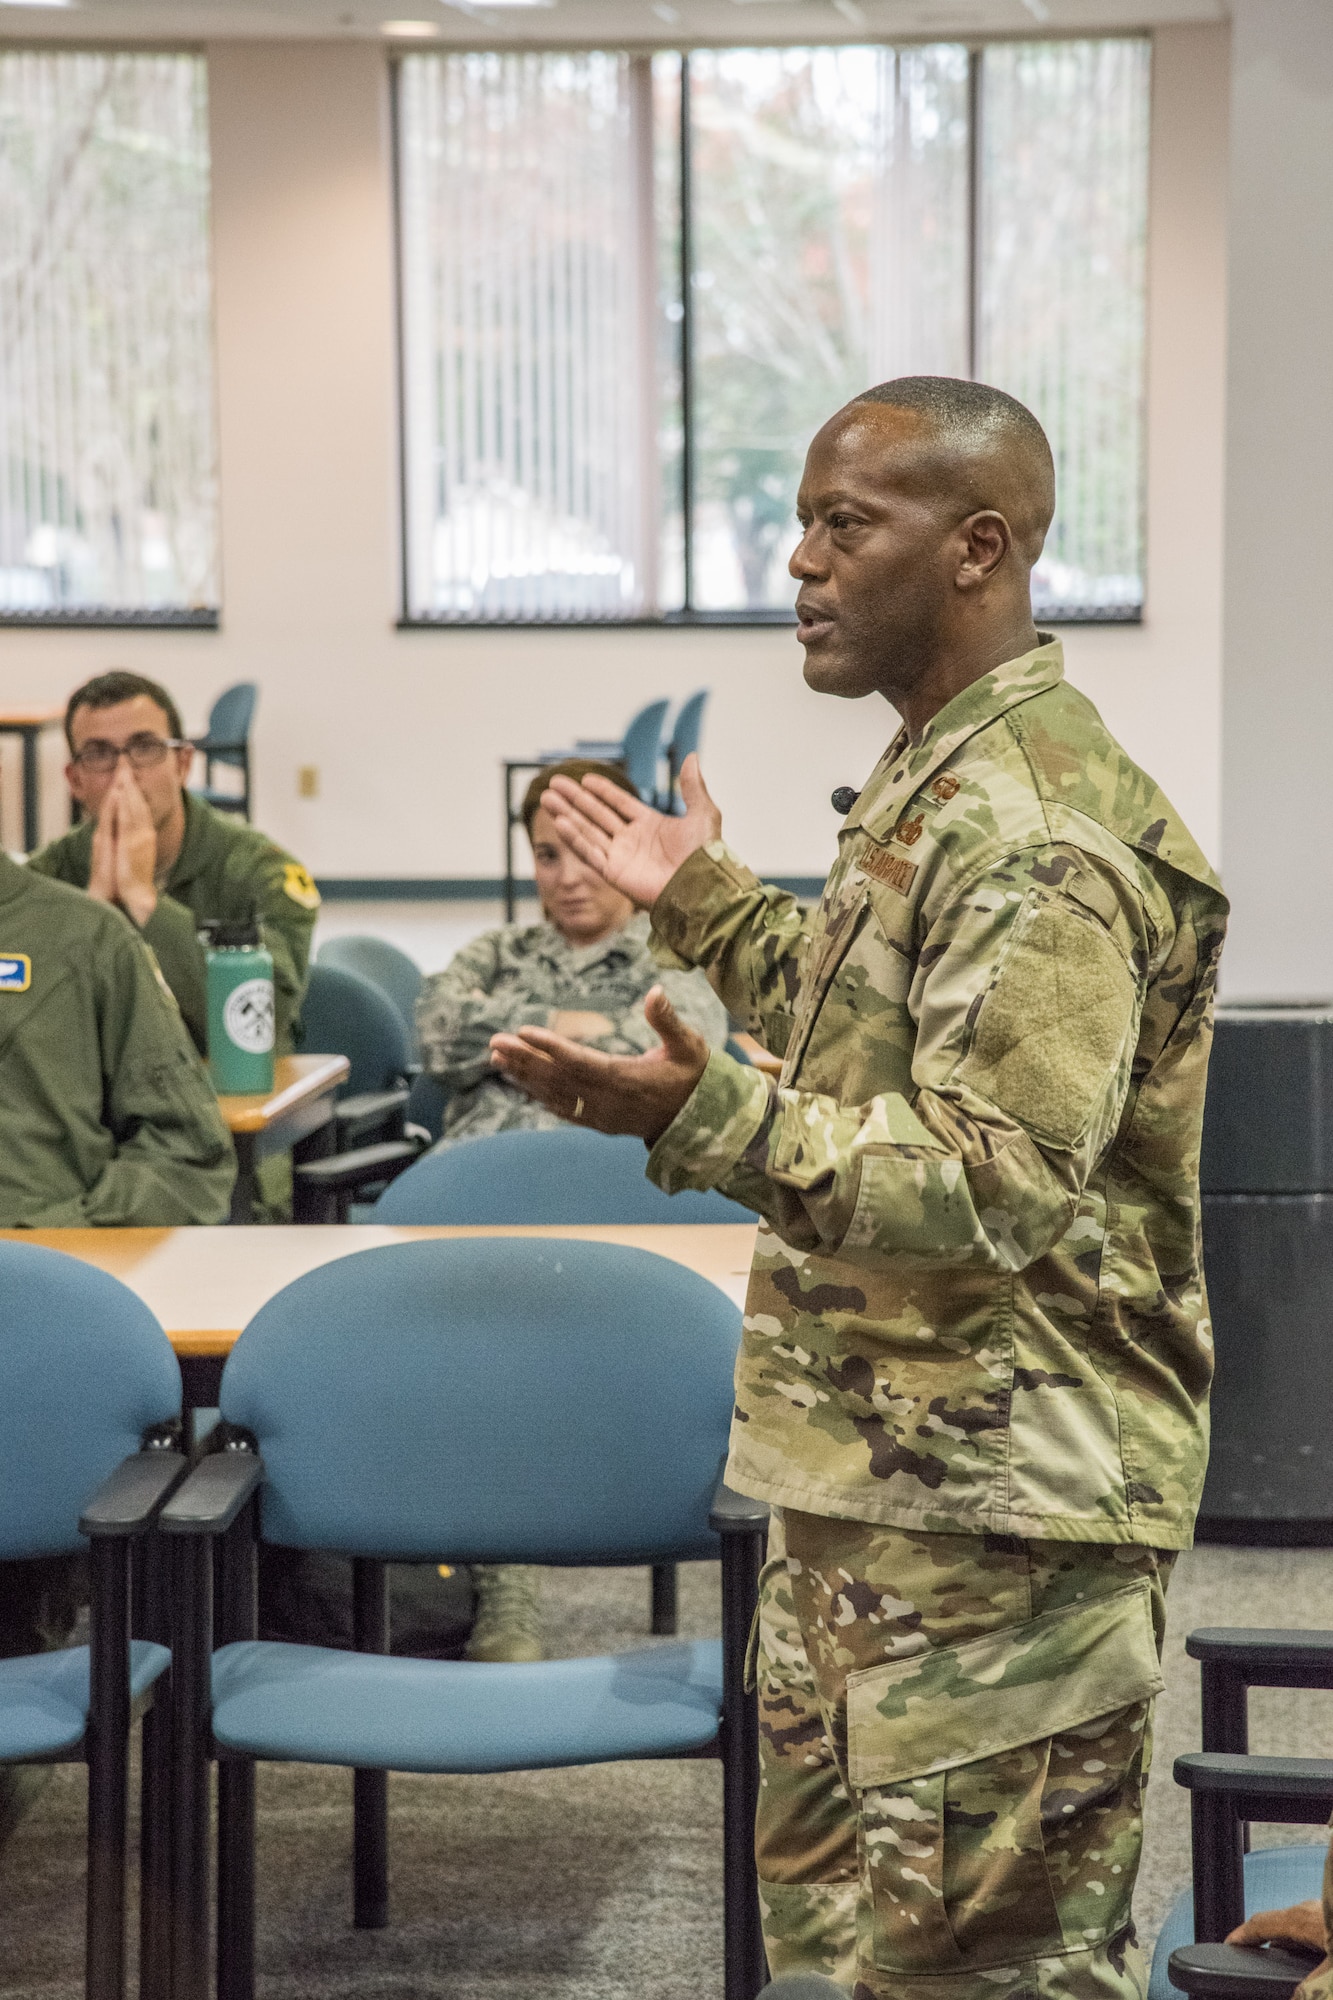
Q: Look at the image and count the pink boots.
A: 0